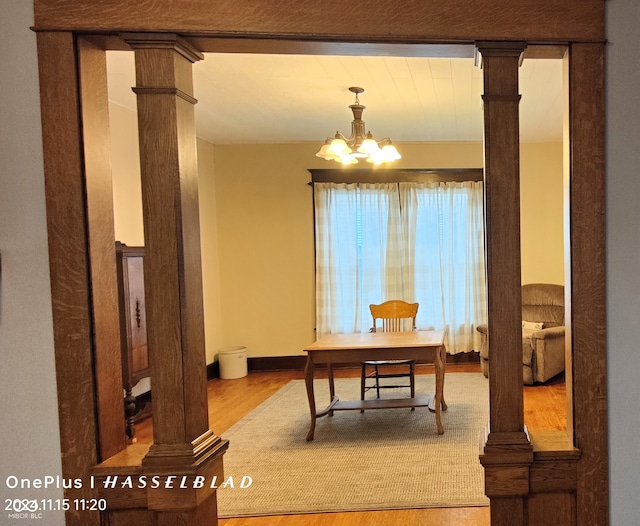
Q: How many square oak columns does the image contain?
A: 2